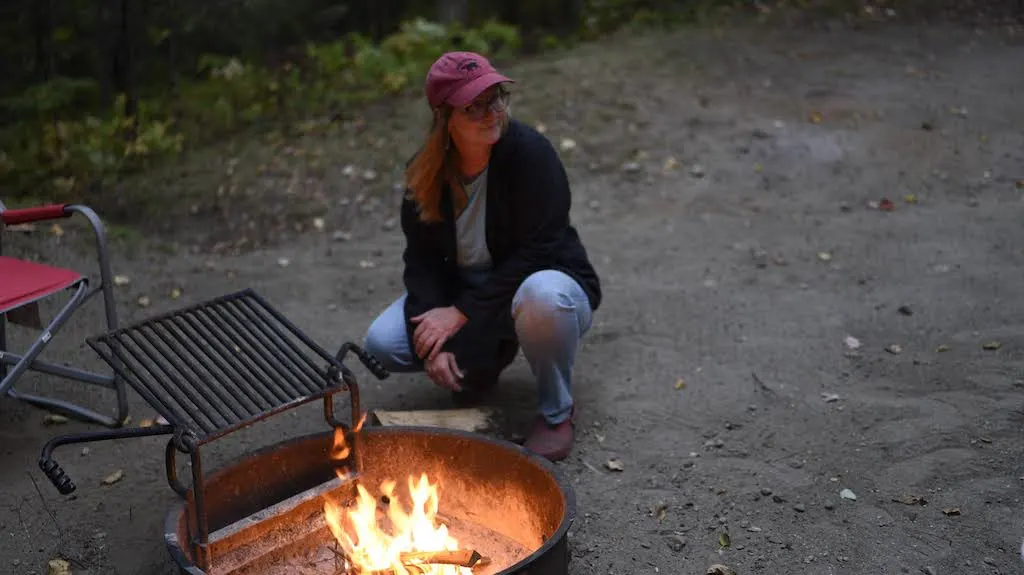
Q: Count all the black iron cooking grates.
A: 1